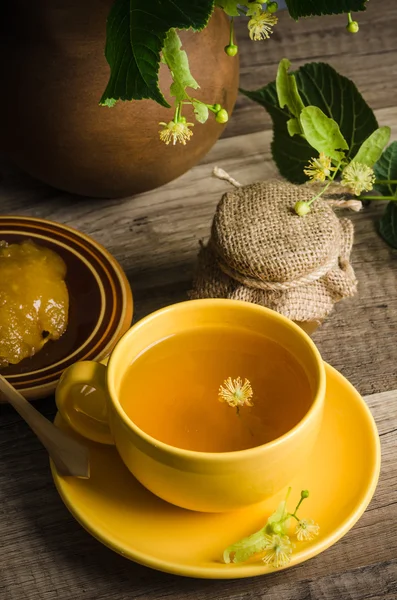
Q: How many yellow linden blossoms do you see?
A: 7